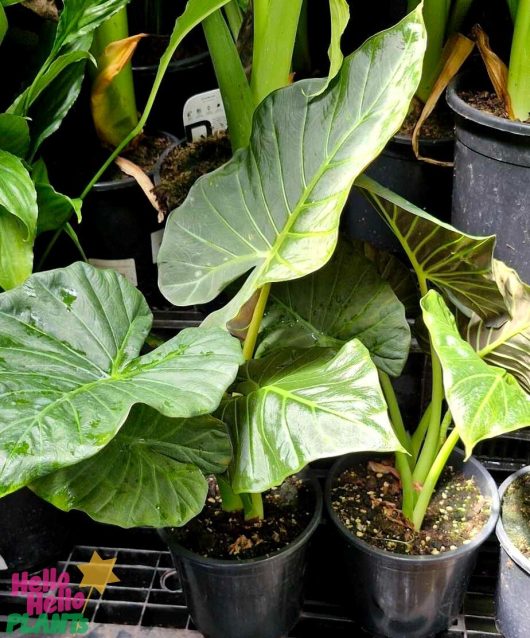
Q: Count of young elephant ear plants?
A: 2